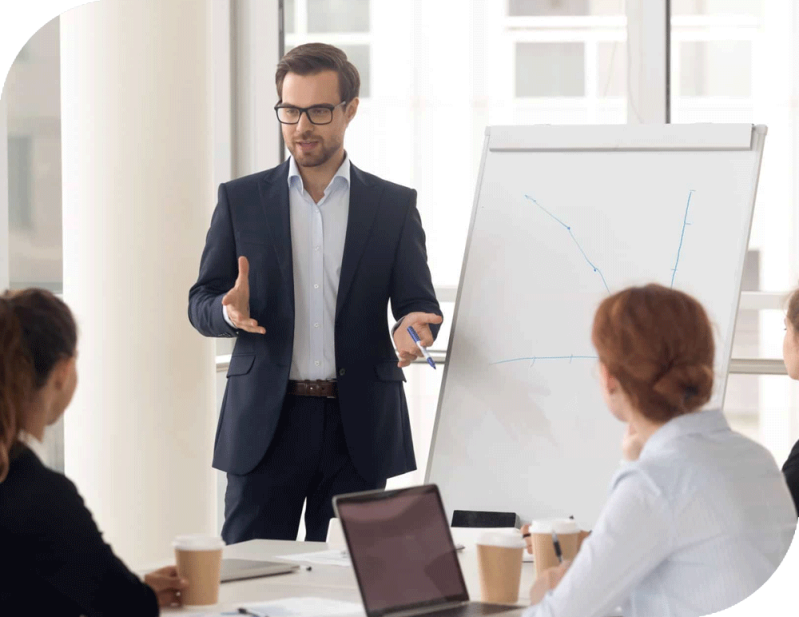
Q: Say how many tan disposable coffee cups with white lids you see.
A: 3